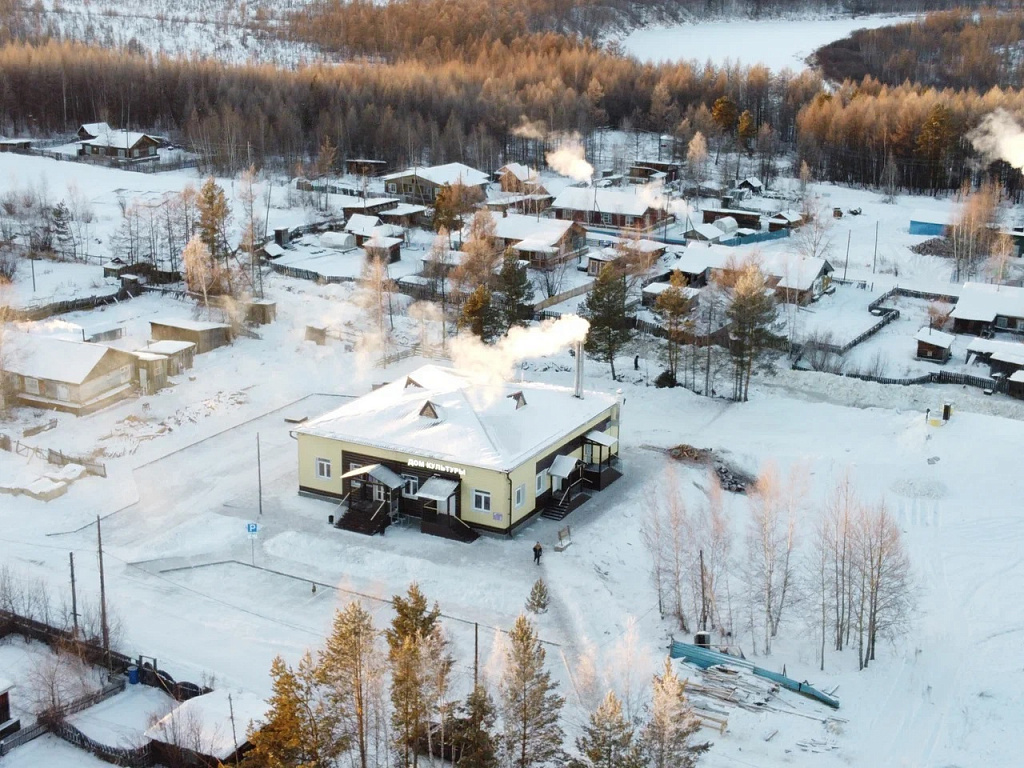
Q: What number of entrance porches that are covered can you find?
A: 4